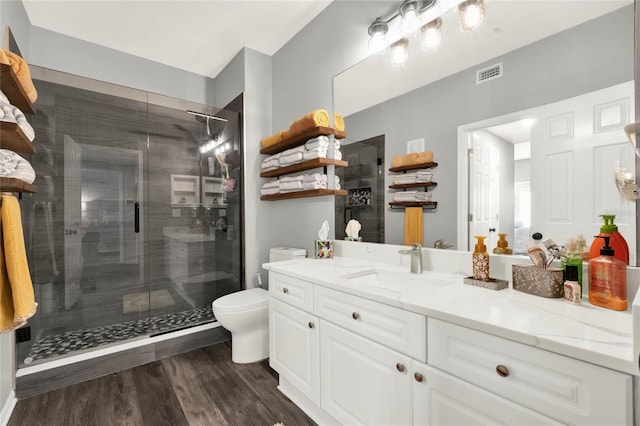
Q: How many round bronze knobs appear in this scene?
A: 6